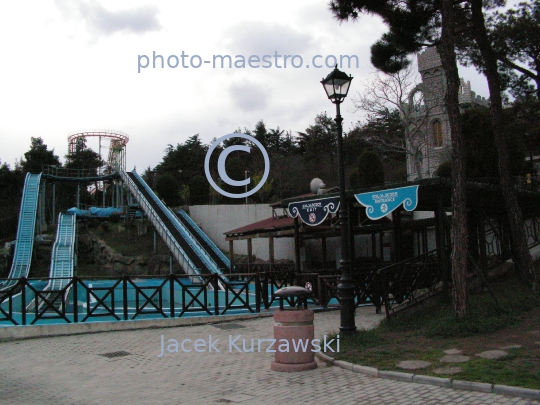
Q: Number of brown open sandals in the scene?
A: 0